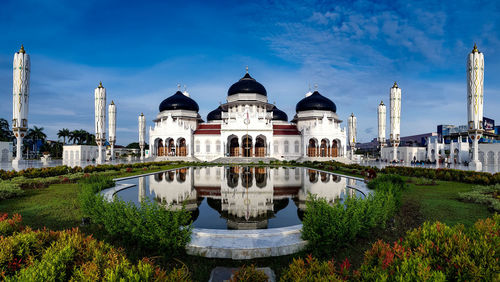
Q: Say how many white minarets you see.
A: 8